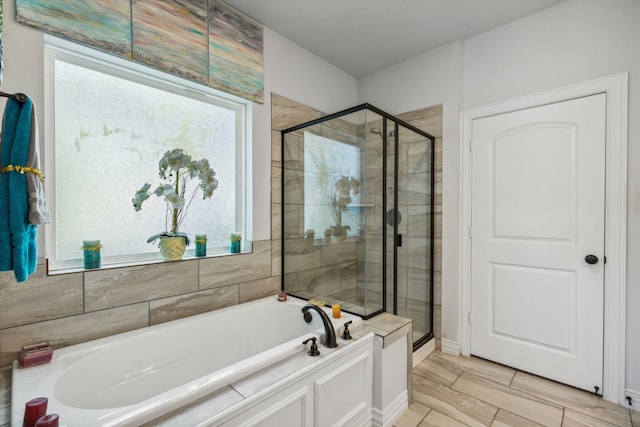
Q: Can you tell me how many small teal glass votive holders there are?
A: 3